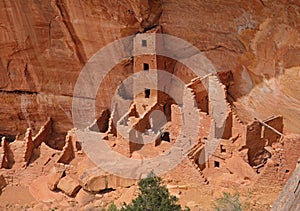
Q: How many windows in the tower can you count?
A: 3